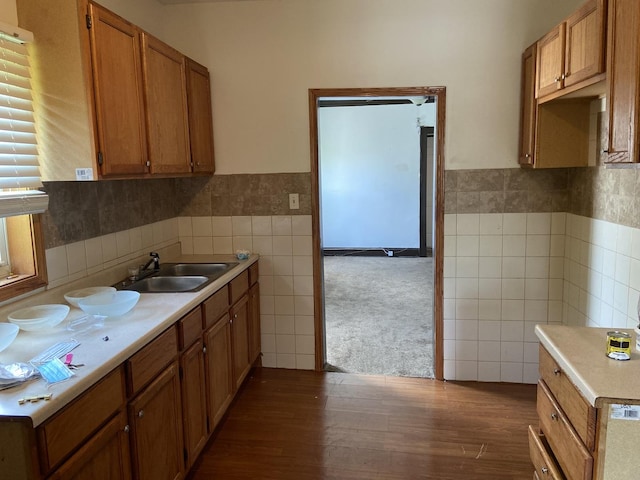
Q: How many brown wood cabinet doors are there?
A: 13